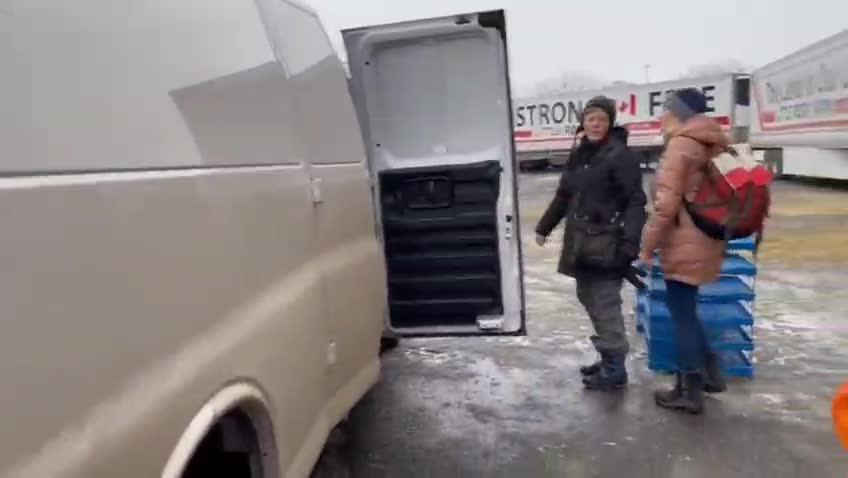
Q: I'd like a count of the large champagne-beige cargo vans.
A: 1